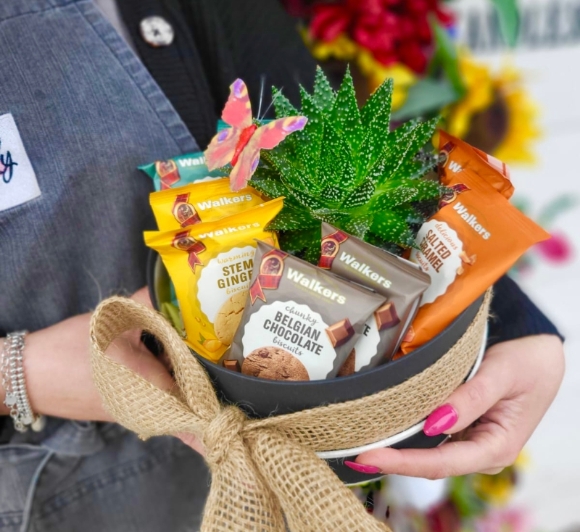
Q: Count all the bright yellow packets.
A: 2